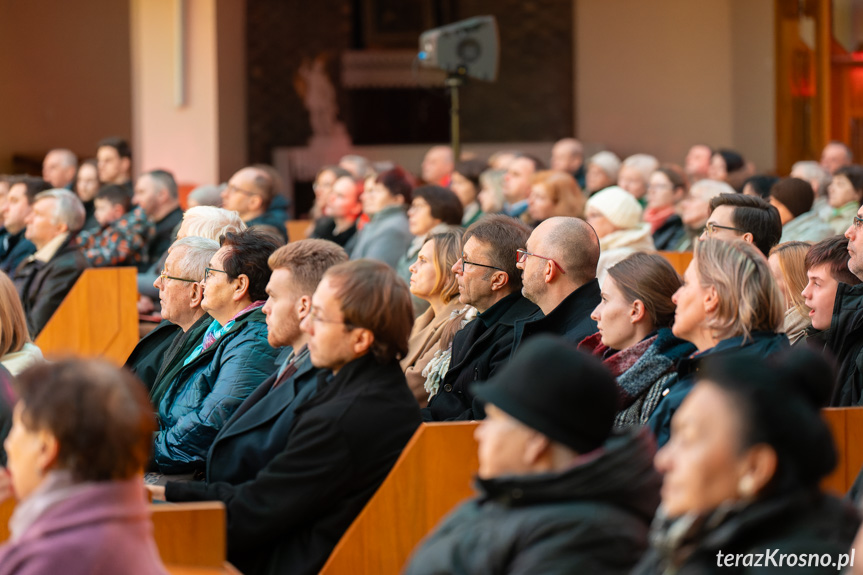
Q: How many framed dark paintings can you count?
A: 1